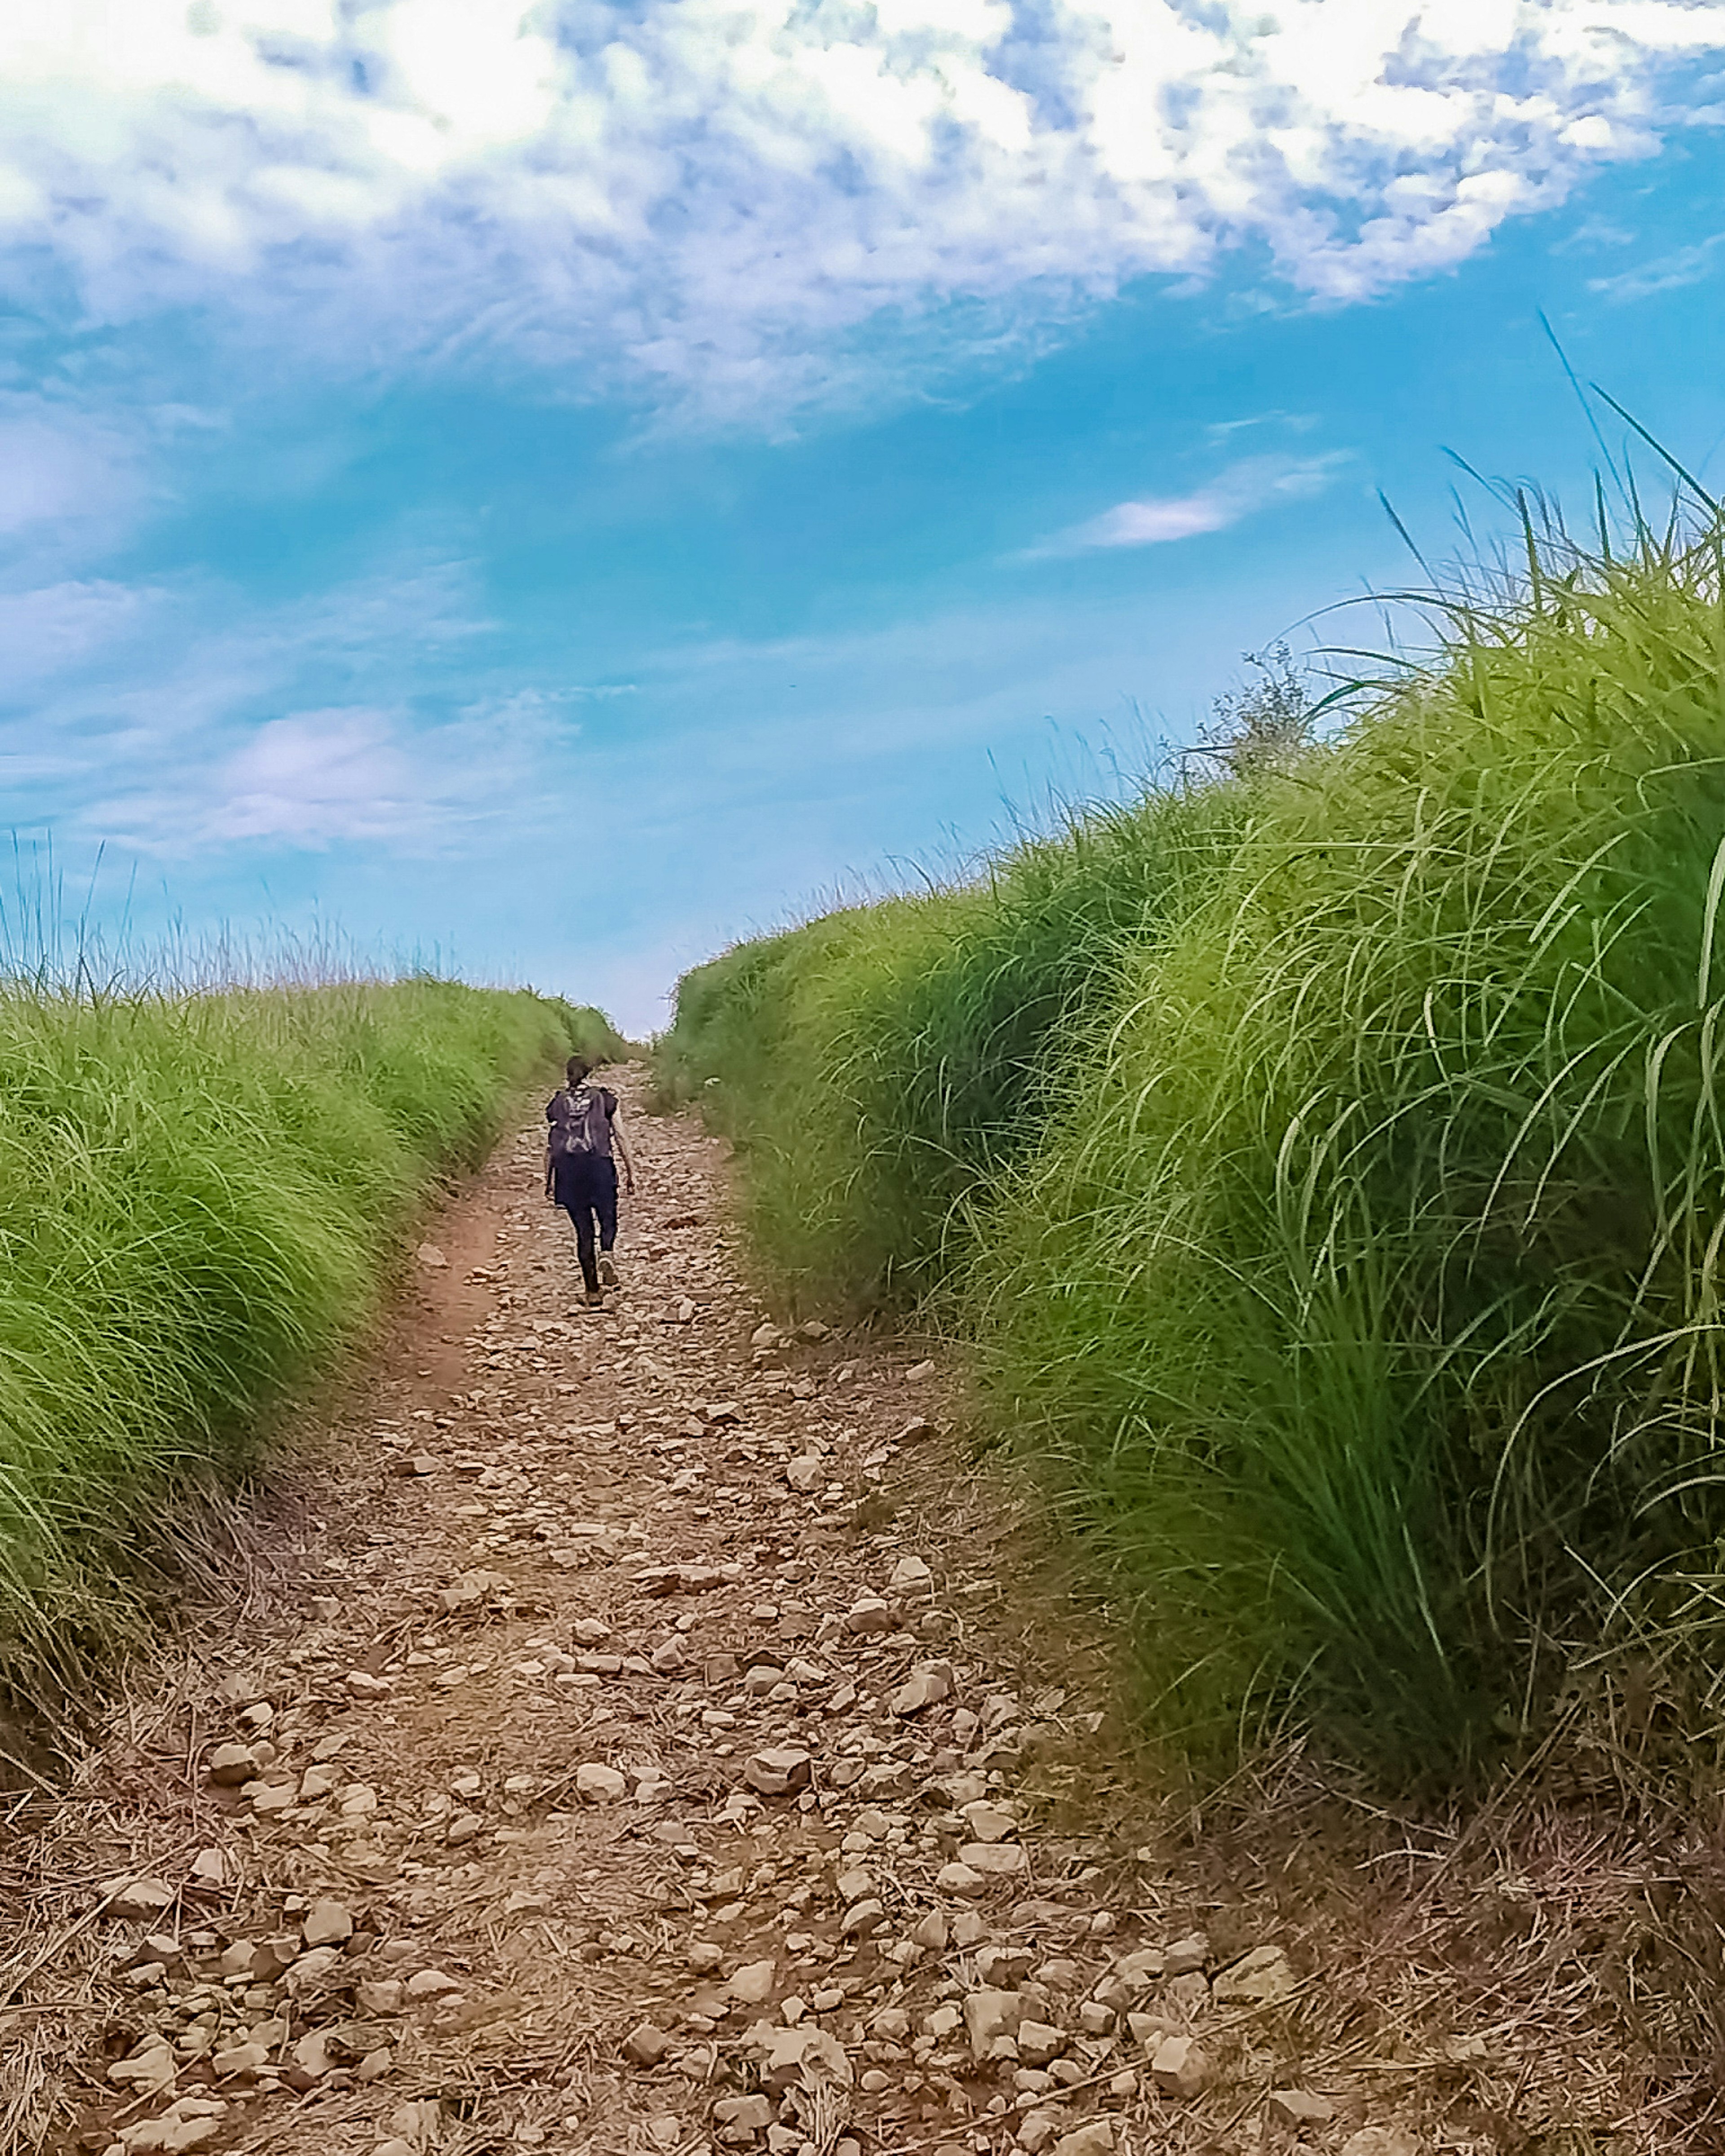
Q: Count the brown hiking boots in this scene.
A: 2